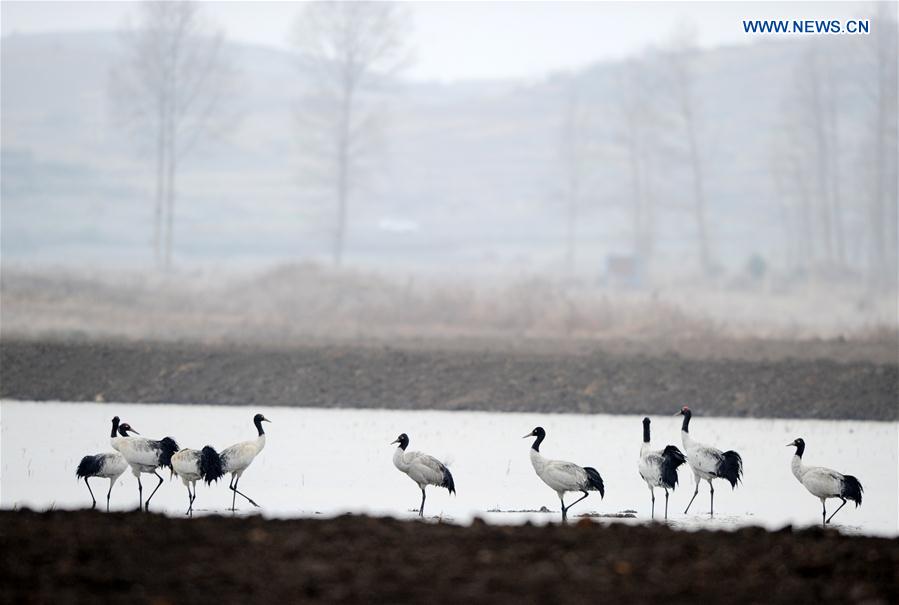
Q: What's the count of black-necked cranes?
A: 9